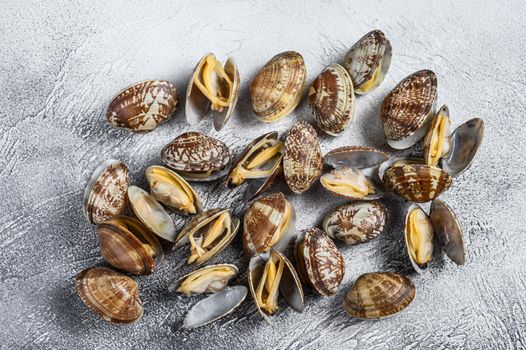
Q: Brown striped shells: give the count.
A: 15